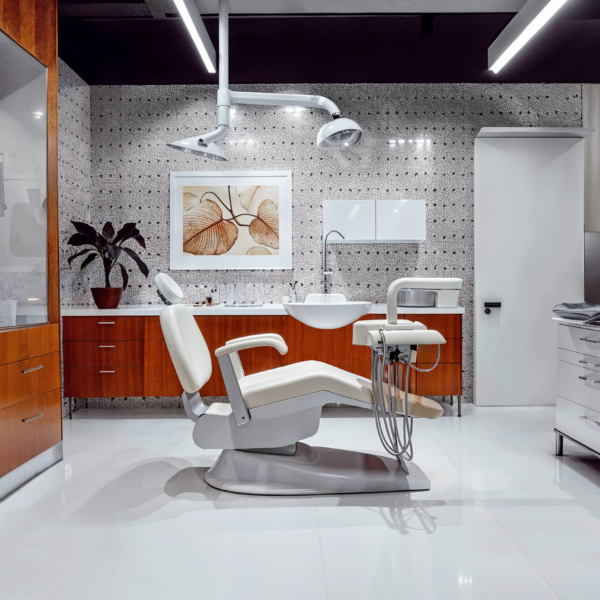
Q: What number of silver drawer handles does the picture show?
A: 9